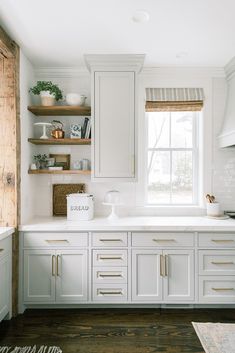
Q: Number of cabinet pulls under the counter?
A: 13